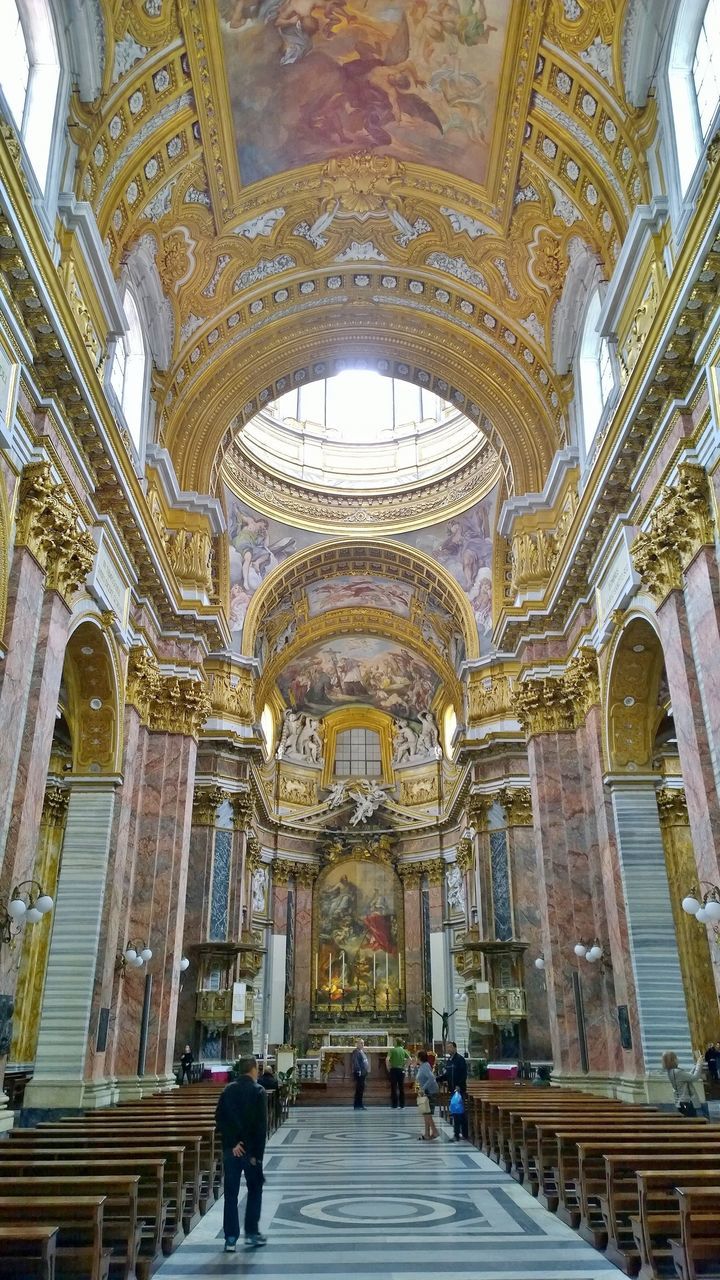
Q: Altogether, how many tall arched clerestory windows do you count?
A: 4